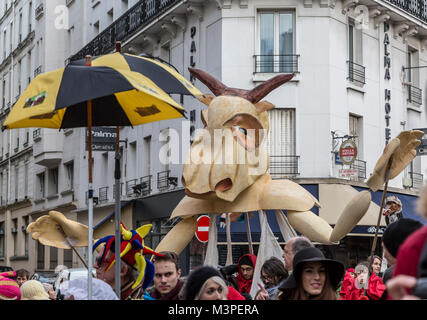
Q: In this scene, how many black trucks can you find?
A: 0